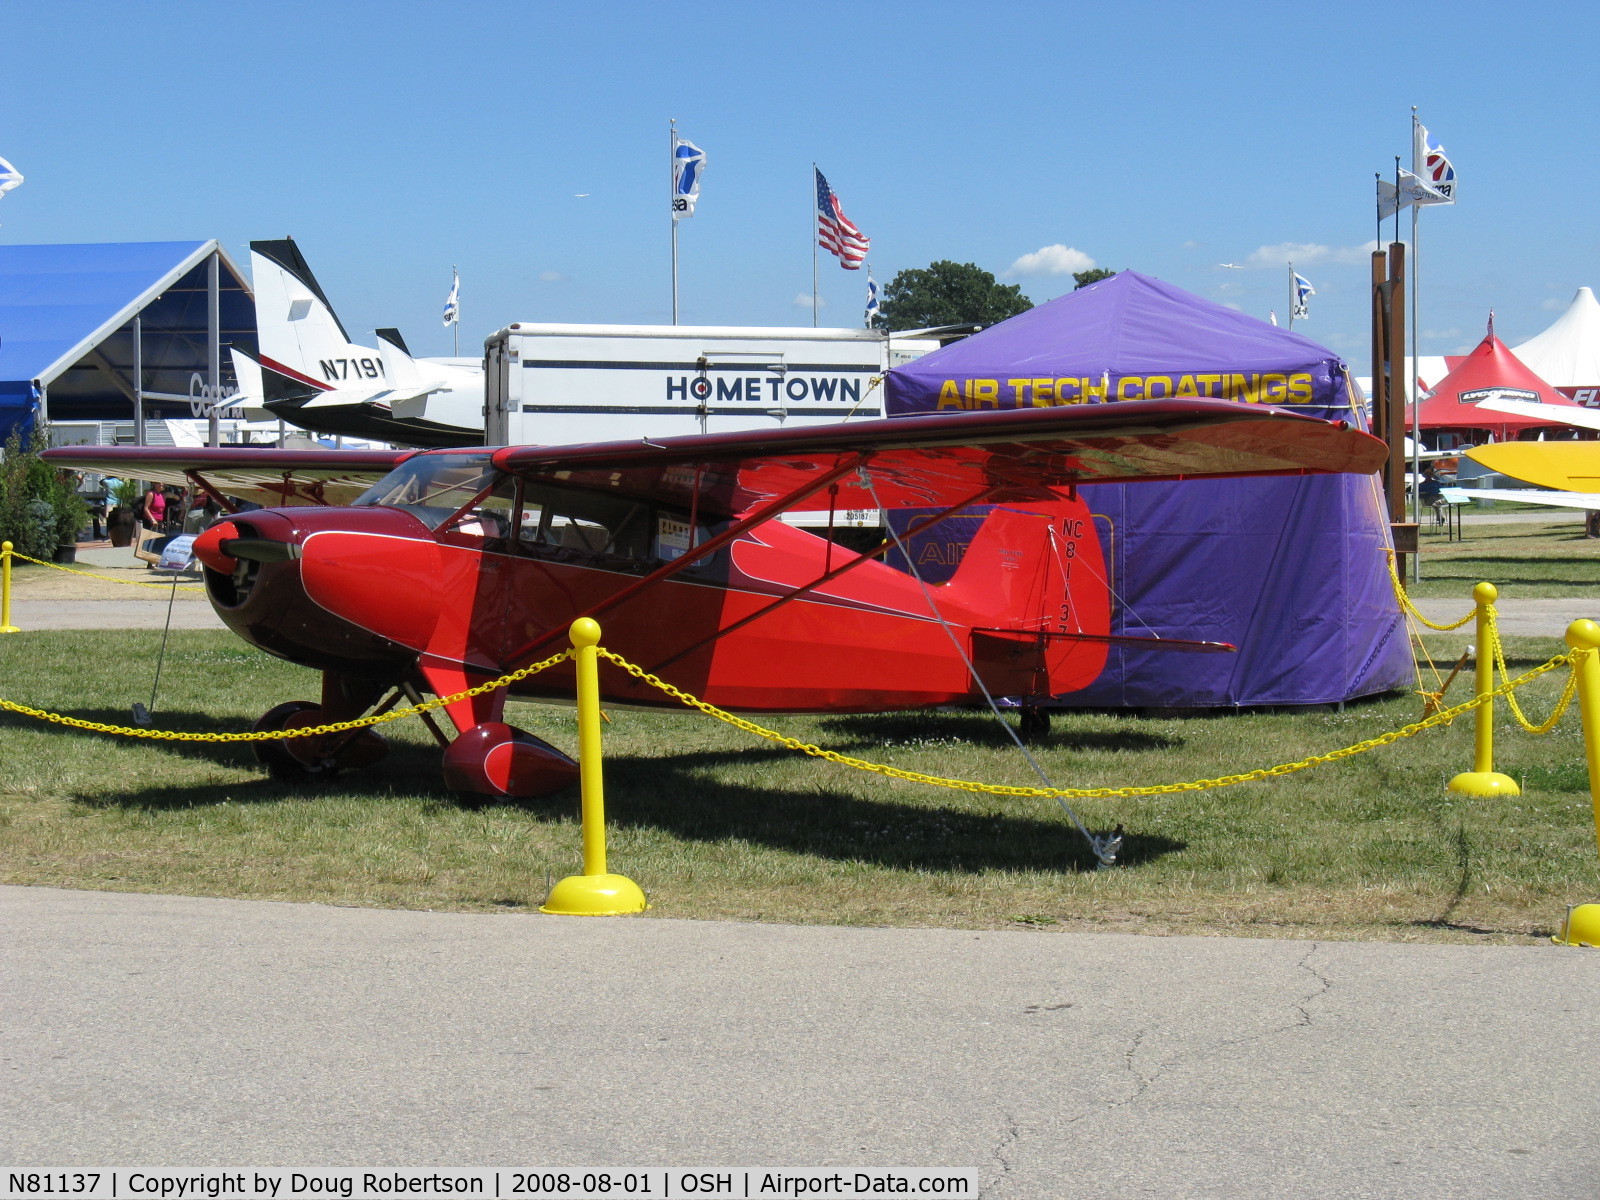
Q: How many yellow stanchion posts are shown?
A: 4